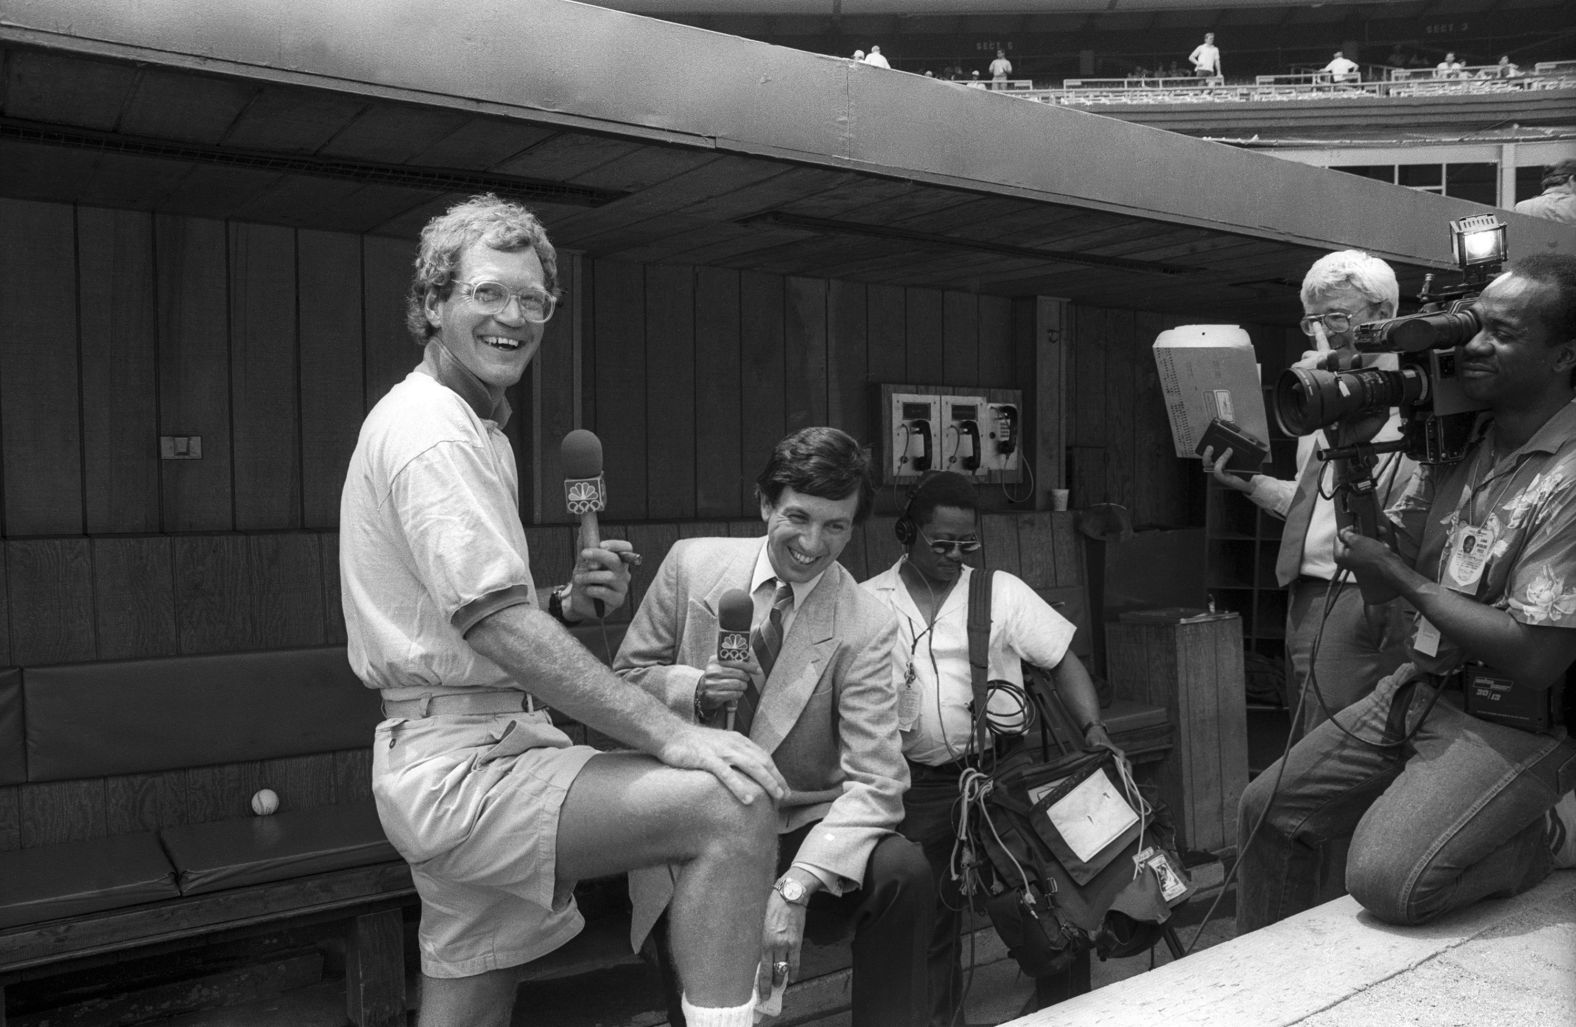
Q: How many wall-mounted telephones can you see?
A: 3